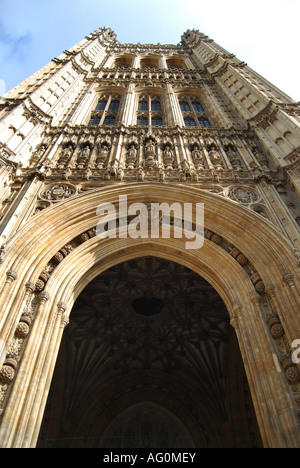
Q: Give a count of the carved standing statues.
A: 11